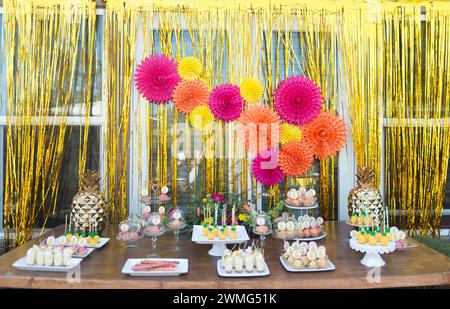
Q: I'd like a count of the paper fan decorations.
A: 12